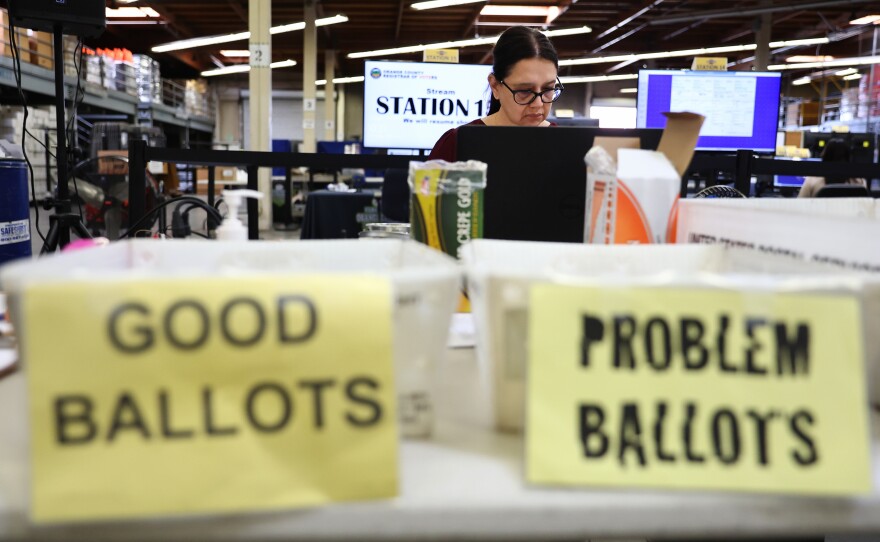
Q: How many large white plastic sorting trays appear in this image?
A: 3